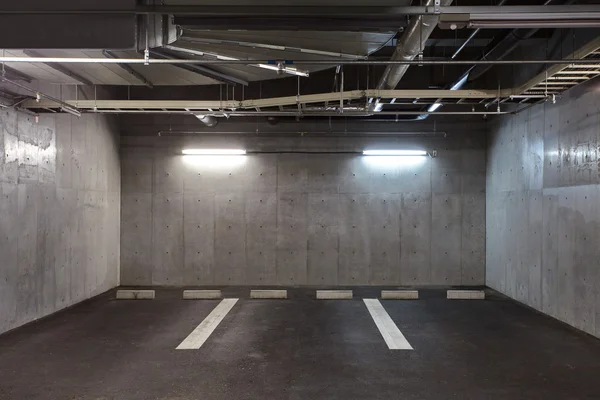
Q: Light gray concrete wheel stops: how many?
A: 6